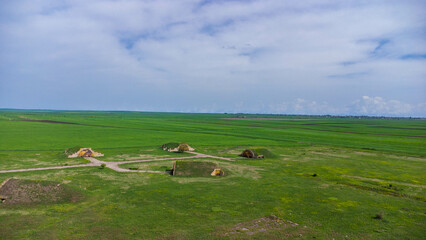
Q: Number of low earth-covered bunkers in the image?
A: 5